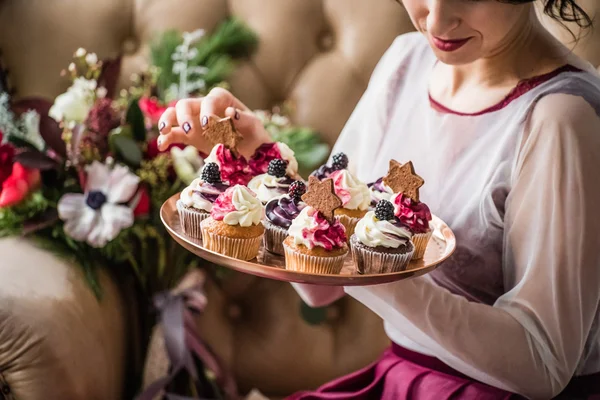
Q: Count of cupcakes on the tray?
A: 12